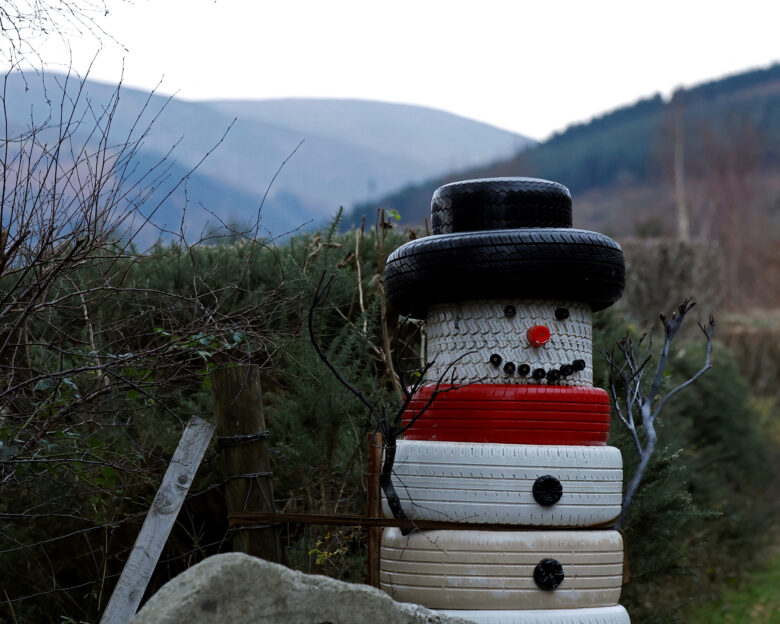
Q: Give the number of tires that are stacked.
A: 7